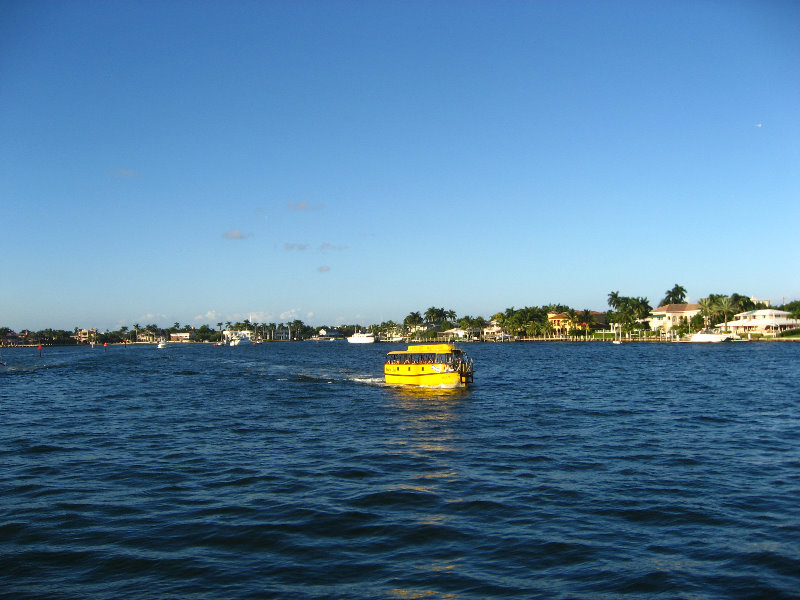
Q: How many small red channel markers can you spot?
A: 3